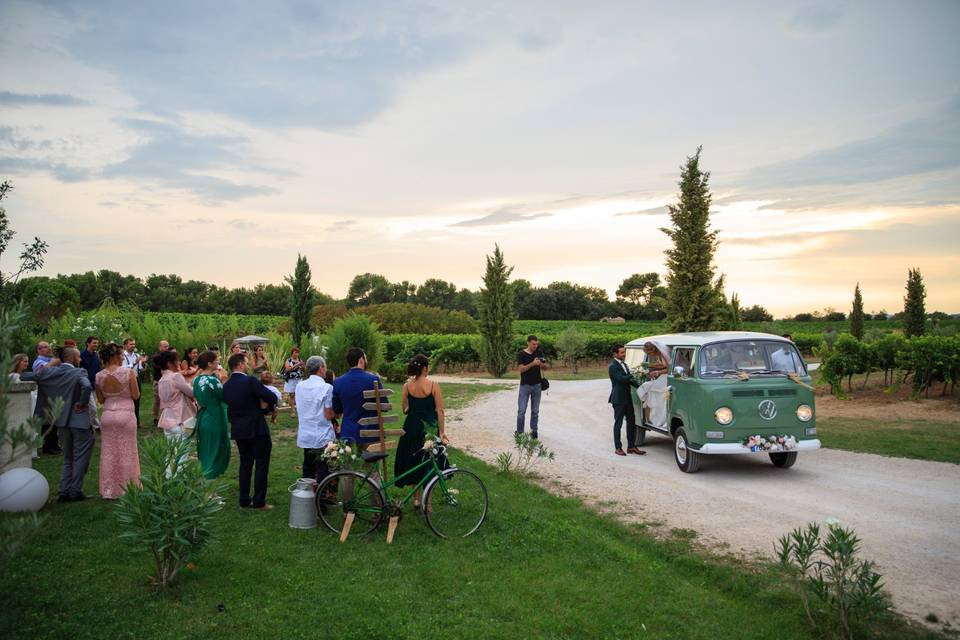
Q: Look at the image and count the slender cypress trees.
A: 5